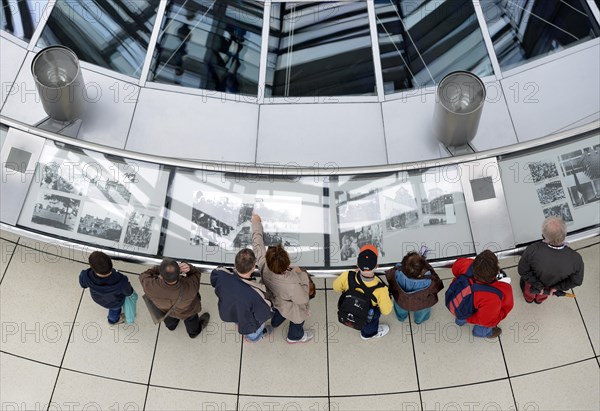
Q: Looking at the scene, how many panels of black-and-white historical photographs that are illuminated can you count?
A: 4